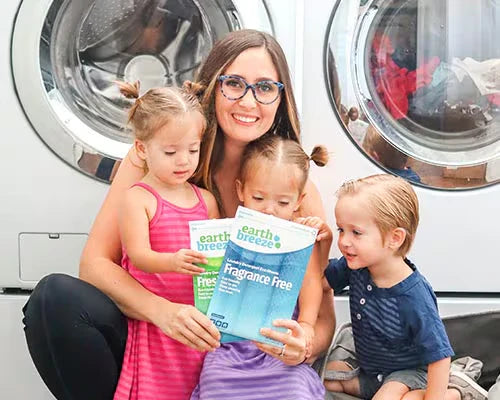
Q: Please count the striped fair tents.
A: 0